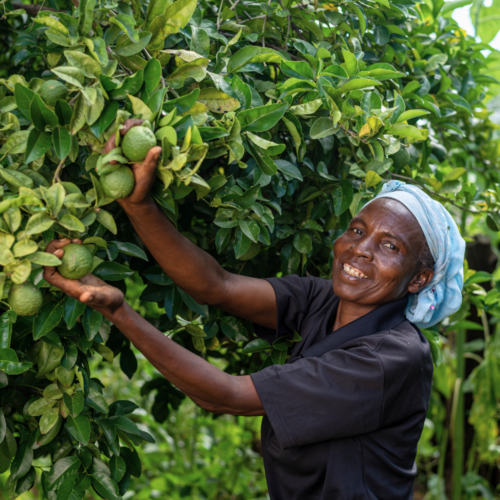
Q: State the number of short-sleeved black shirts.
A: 1